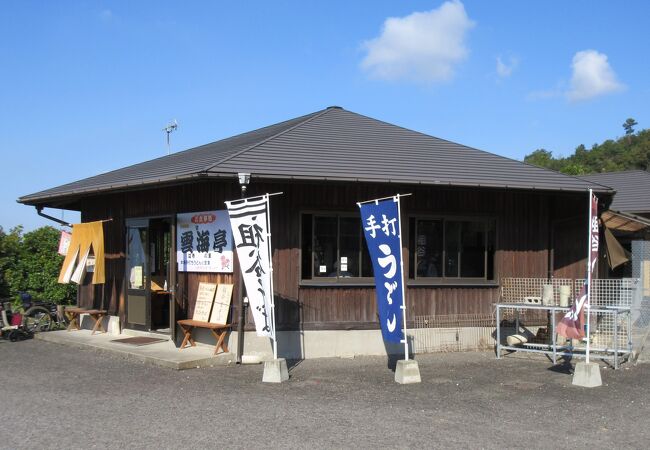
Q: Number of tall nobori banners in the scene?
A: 3